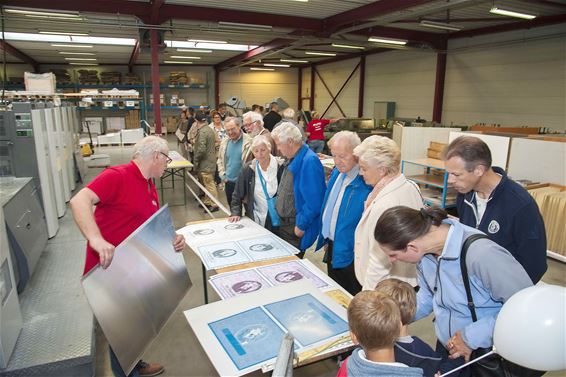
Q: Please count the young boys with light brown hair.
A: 2